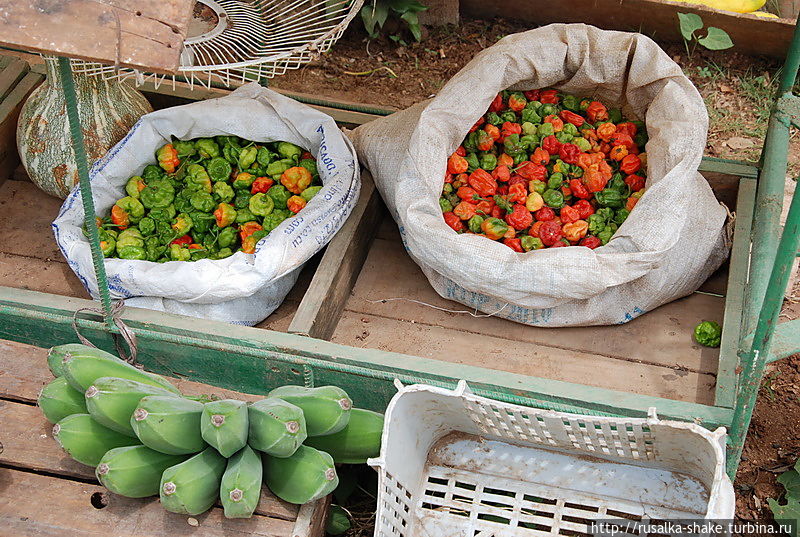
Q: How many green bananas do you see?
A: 14